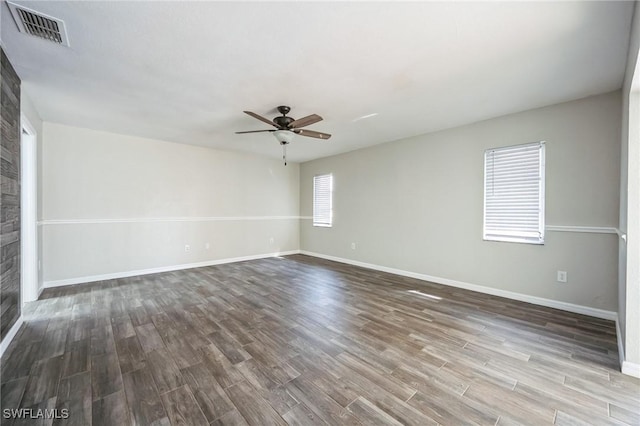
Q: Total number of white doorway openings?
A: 1